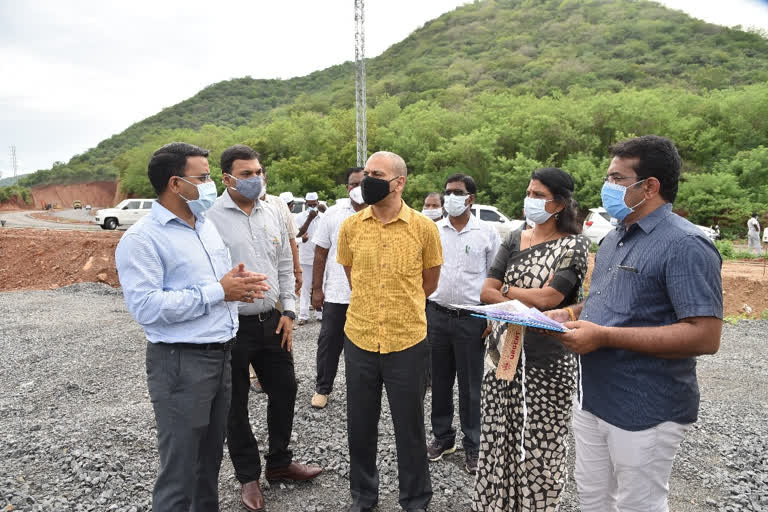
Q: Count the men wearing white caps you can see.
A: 2